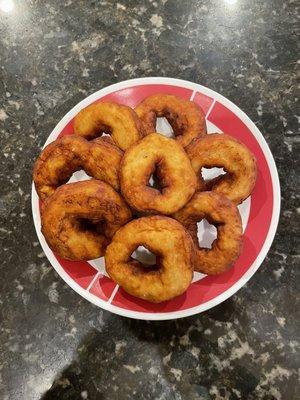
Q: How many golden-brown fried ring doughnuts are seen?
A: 8